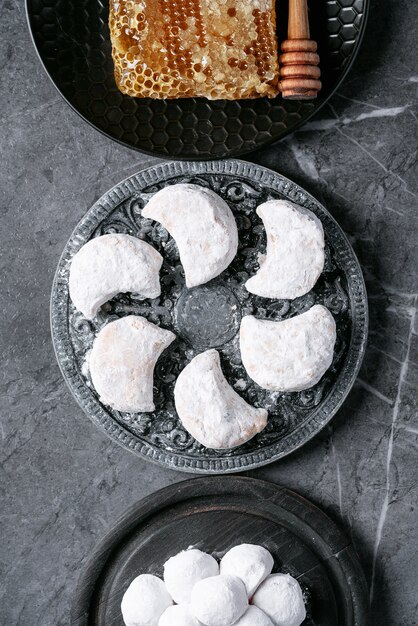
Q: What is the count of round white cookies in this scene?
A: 7